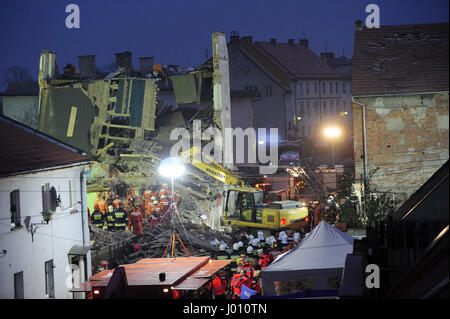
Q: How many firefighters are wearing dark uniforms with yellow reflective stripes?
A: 3